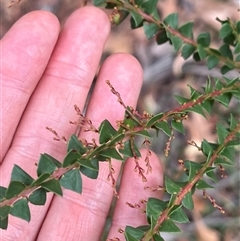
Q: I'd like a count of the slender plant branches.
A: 3